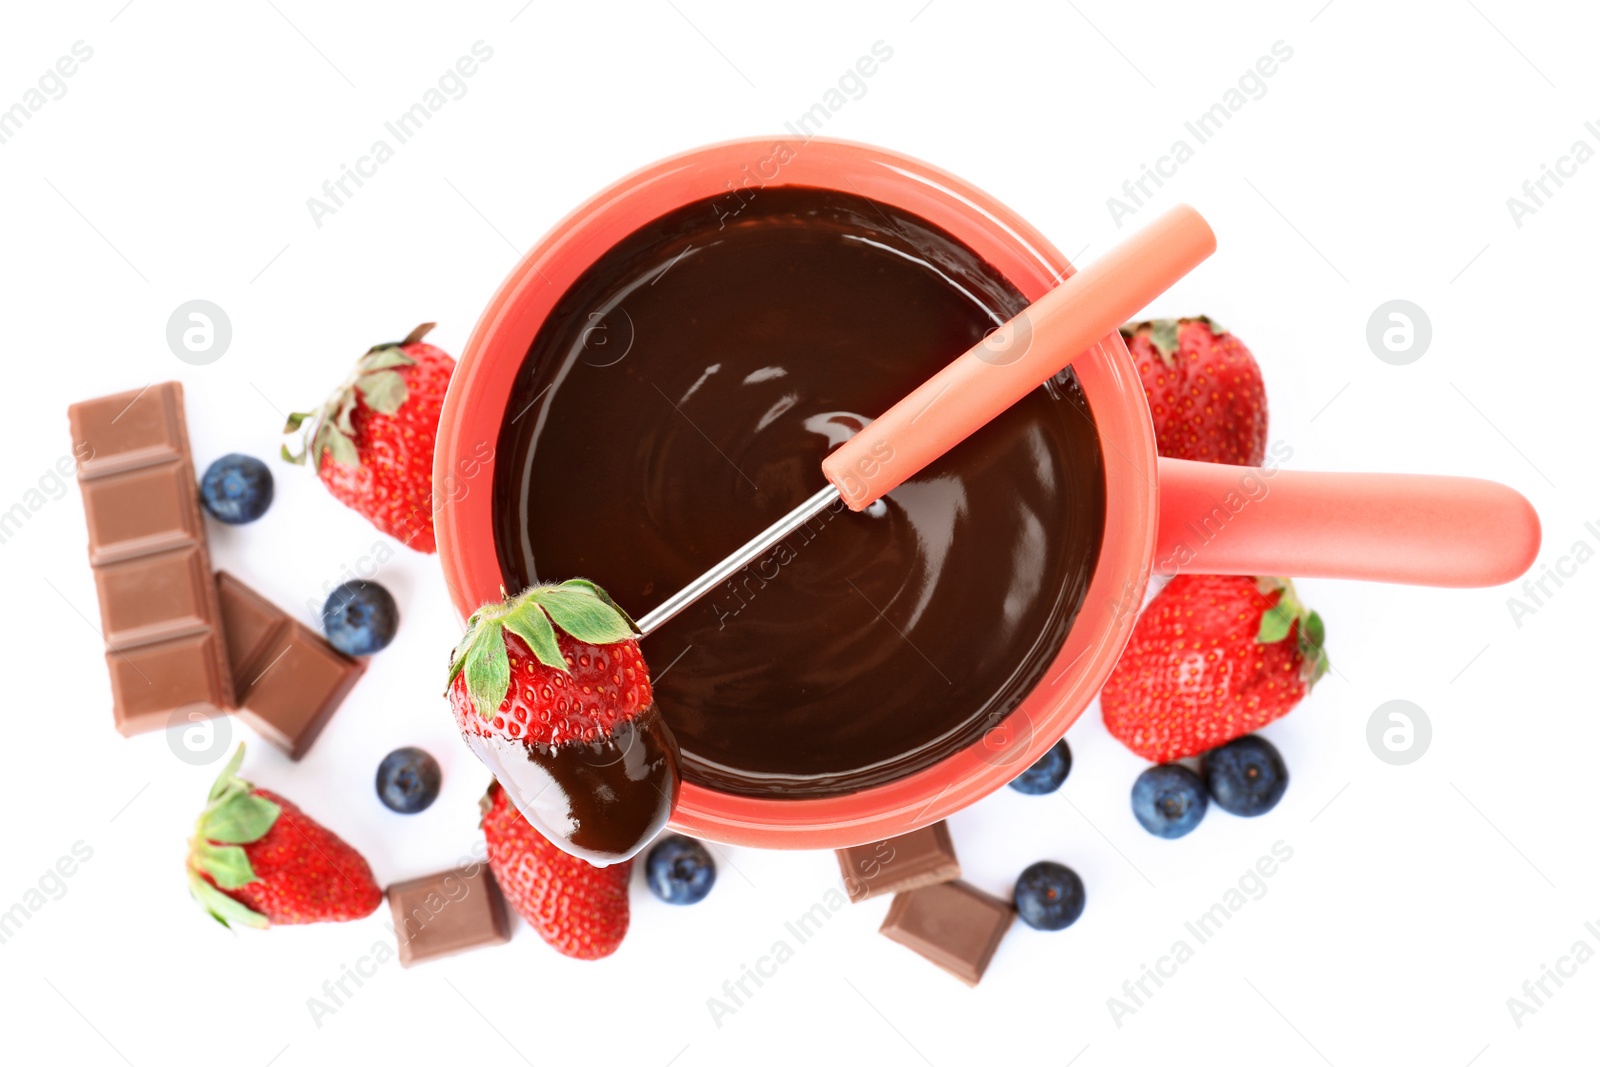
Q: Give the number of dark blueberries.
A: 8